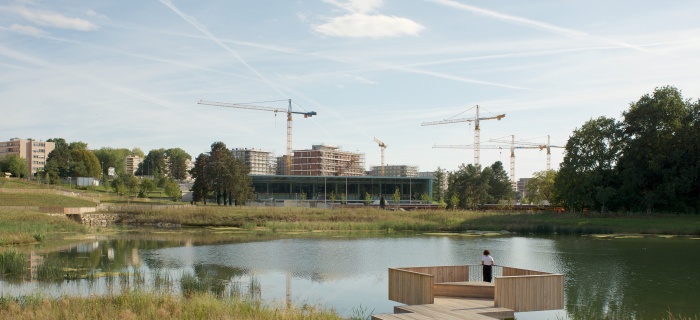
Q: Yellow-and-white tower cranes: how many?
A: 5